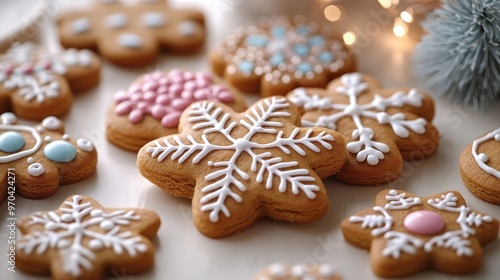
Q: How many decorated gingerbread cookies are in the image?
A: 11